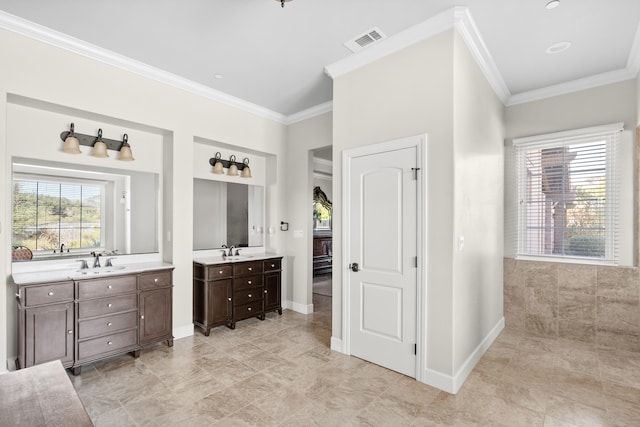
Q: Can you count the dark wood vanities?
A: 2